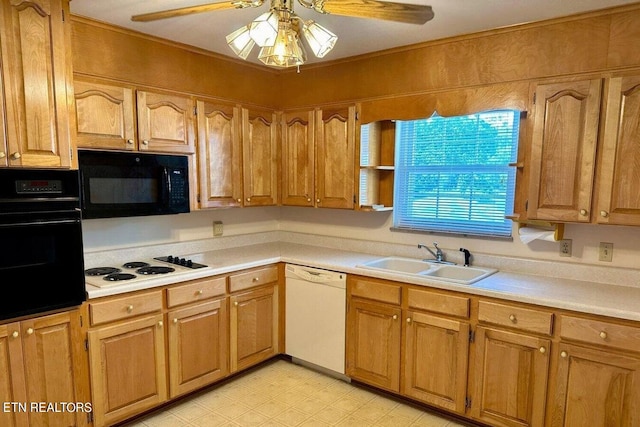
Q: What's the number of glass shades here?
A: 4